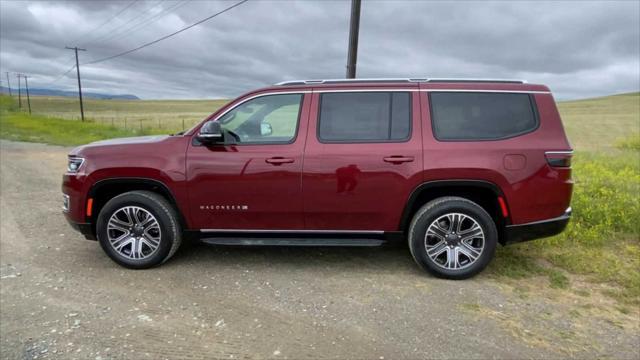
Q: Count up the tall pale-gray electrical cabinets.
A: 0